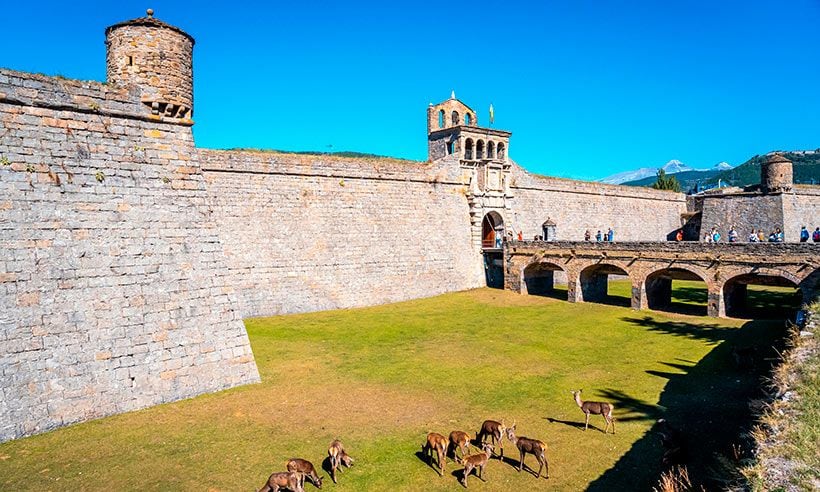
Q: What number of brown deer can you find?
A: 9